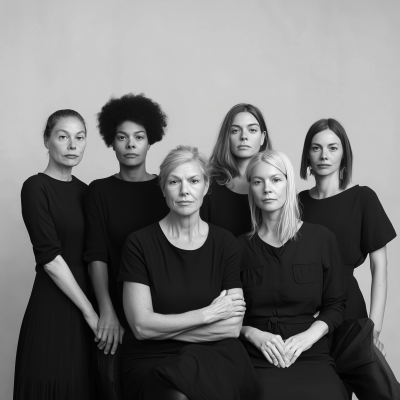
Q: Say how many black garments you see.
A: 6